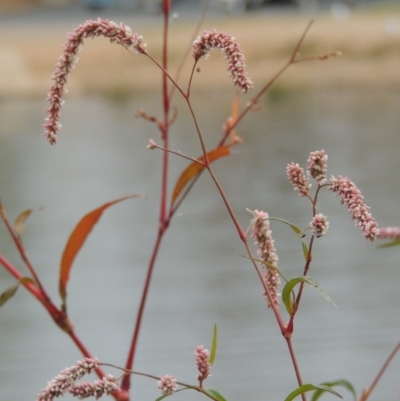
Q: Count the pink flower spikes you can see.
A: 12